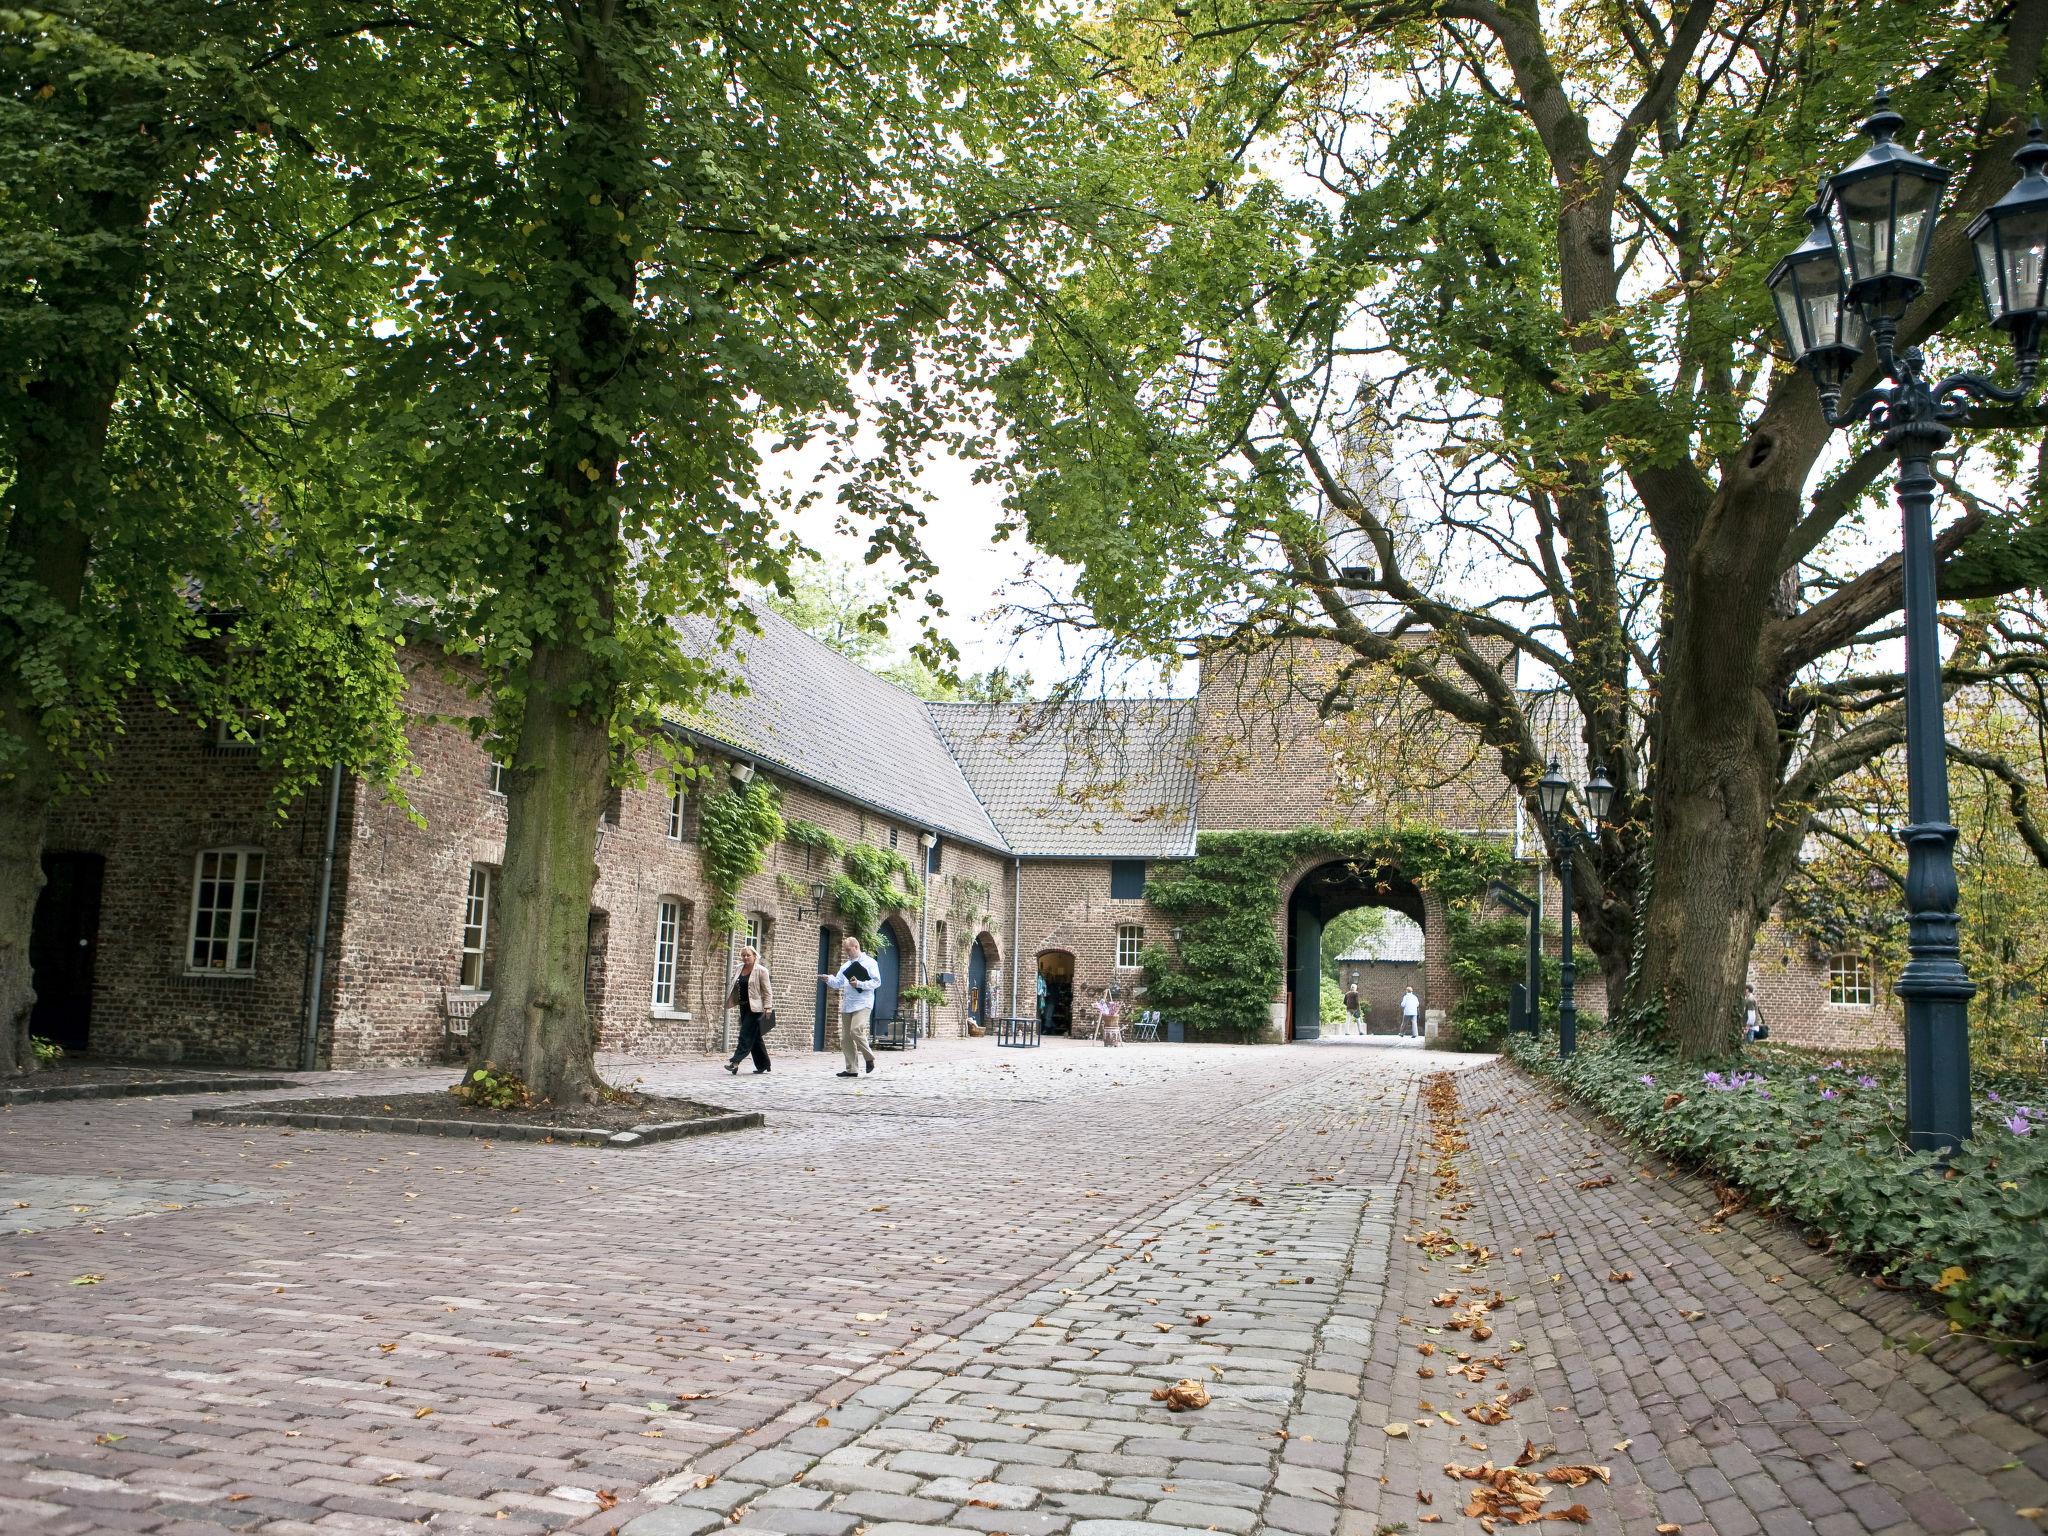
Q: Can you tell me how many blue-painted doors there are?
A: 3